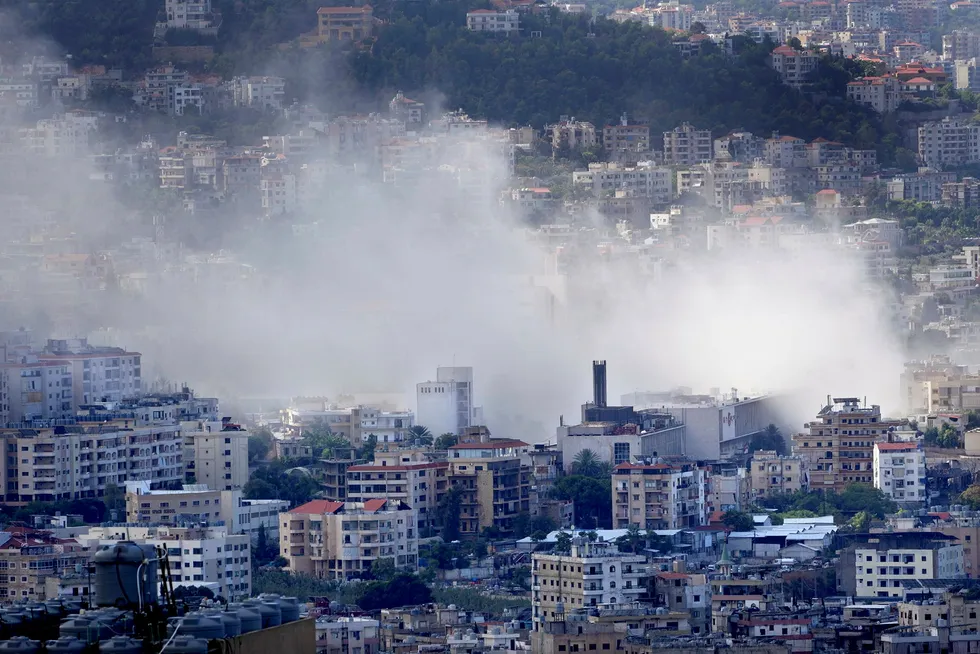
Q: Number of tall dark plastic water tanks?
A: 1